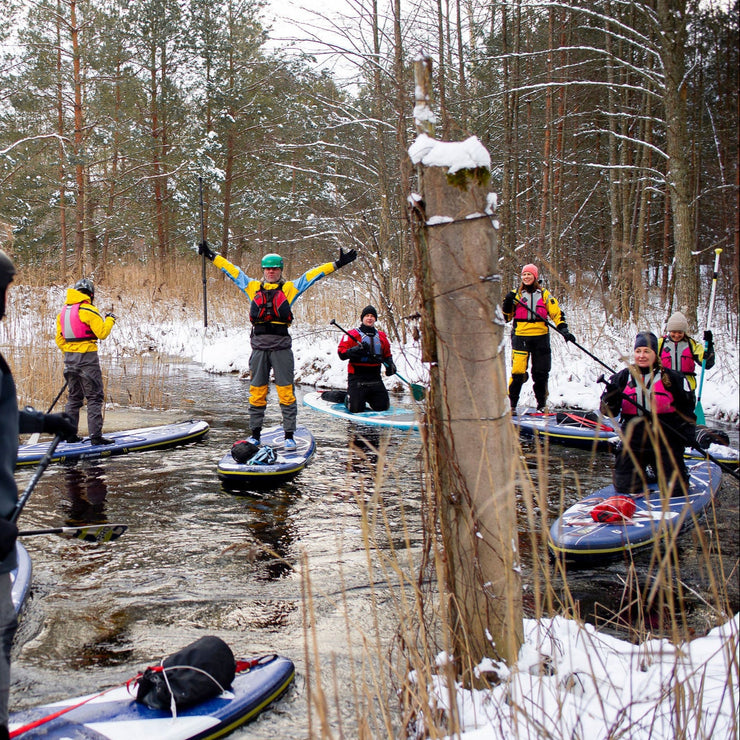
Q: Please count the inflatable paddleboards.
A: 8